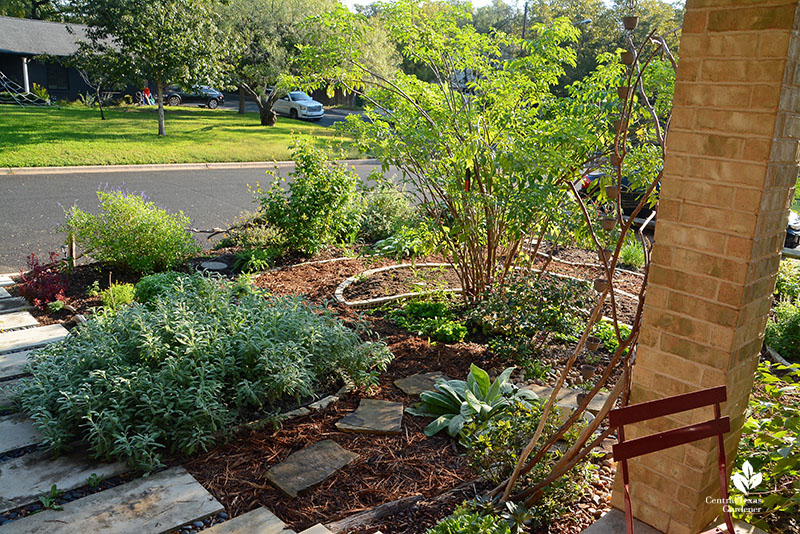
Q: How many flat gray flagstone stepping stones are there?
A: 3